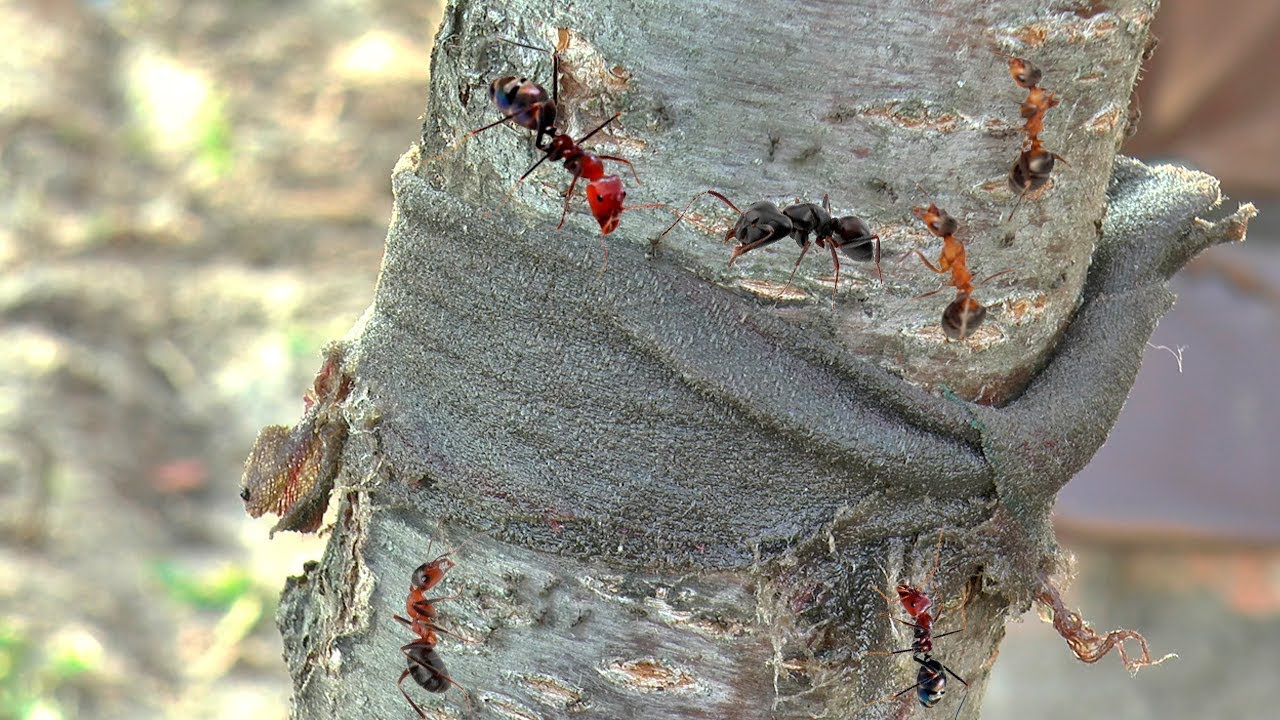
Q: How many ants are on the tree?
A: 6